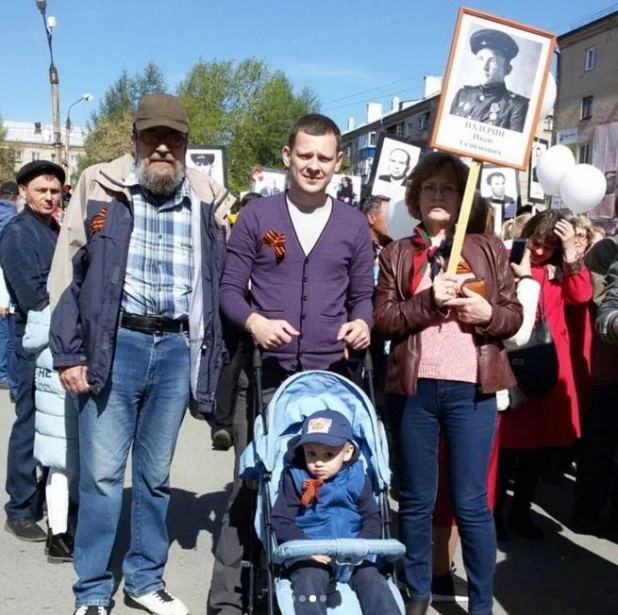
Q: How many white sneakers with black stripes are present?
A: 2